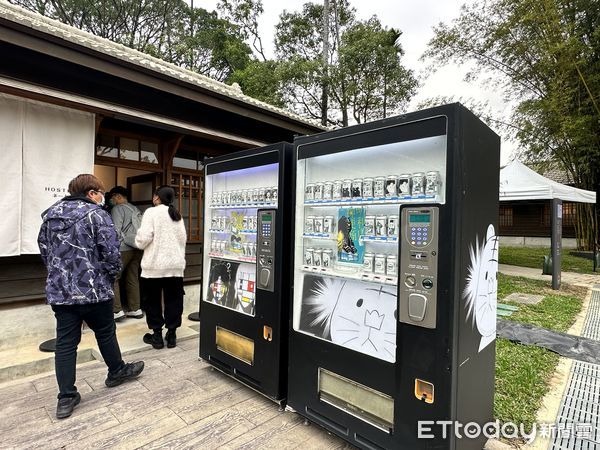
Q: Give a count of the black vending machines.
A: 2